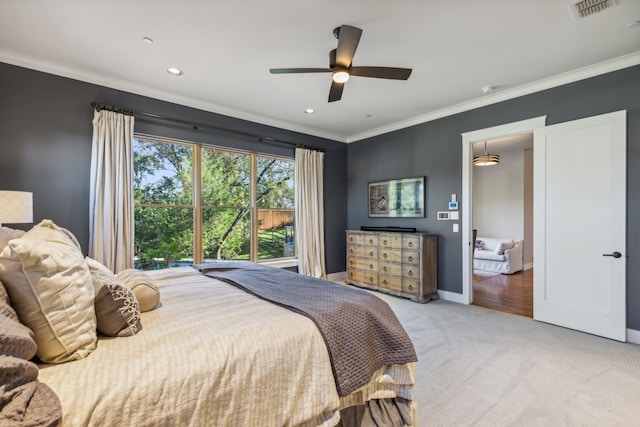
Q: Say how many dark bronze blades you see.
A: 4